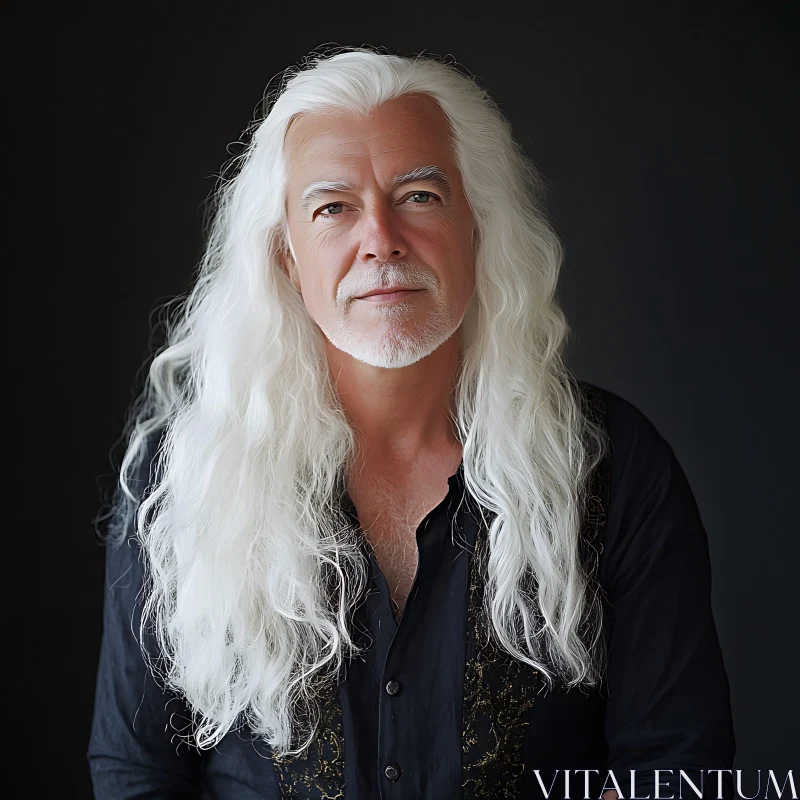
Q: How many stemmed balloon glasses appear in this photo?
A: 0